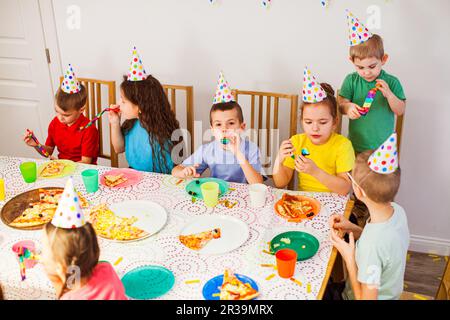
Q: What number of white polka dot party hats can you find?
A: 7